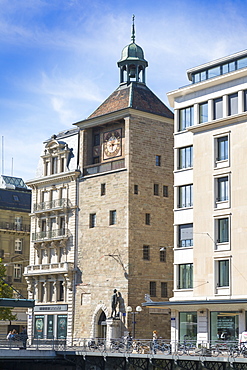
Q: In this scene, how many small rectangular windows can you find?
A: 12